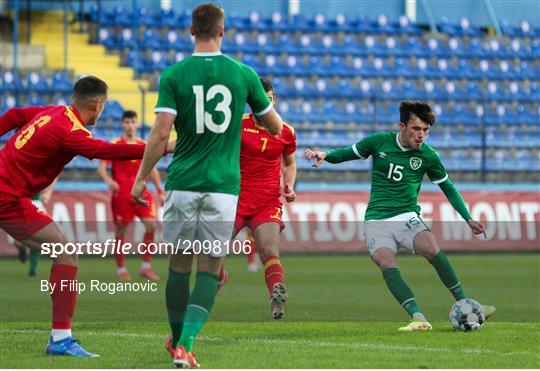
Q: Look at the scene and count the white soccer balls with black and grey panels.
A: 1